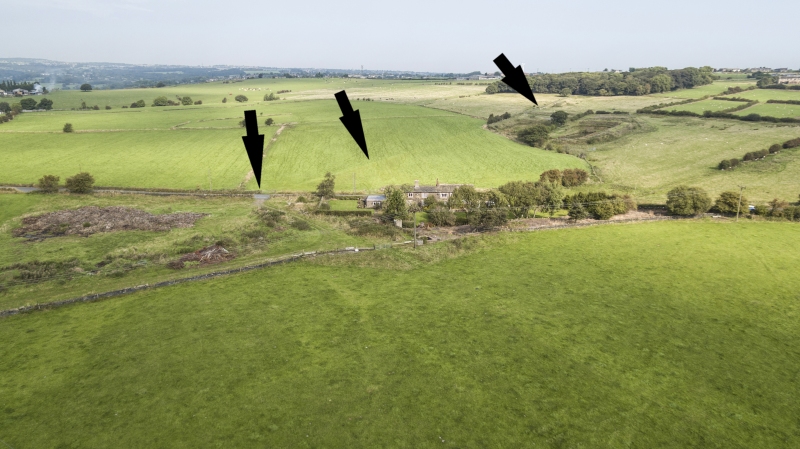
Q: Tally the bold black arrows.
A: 3